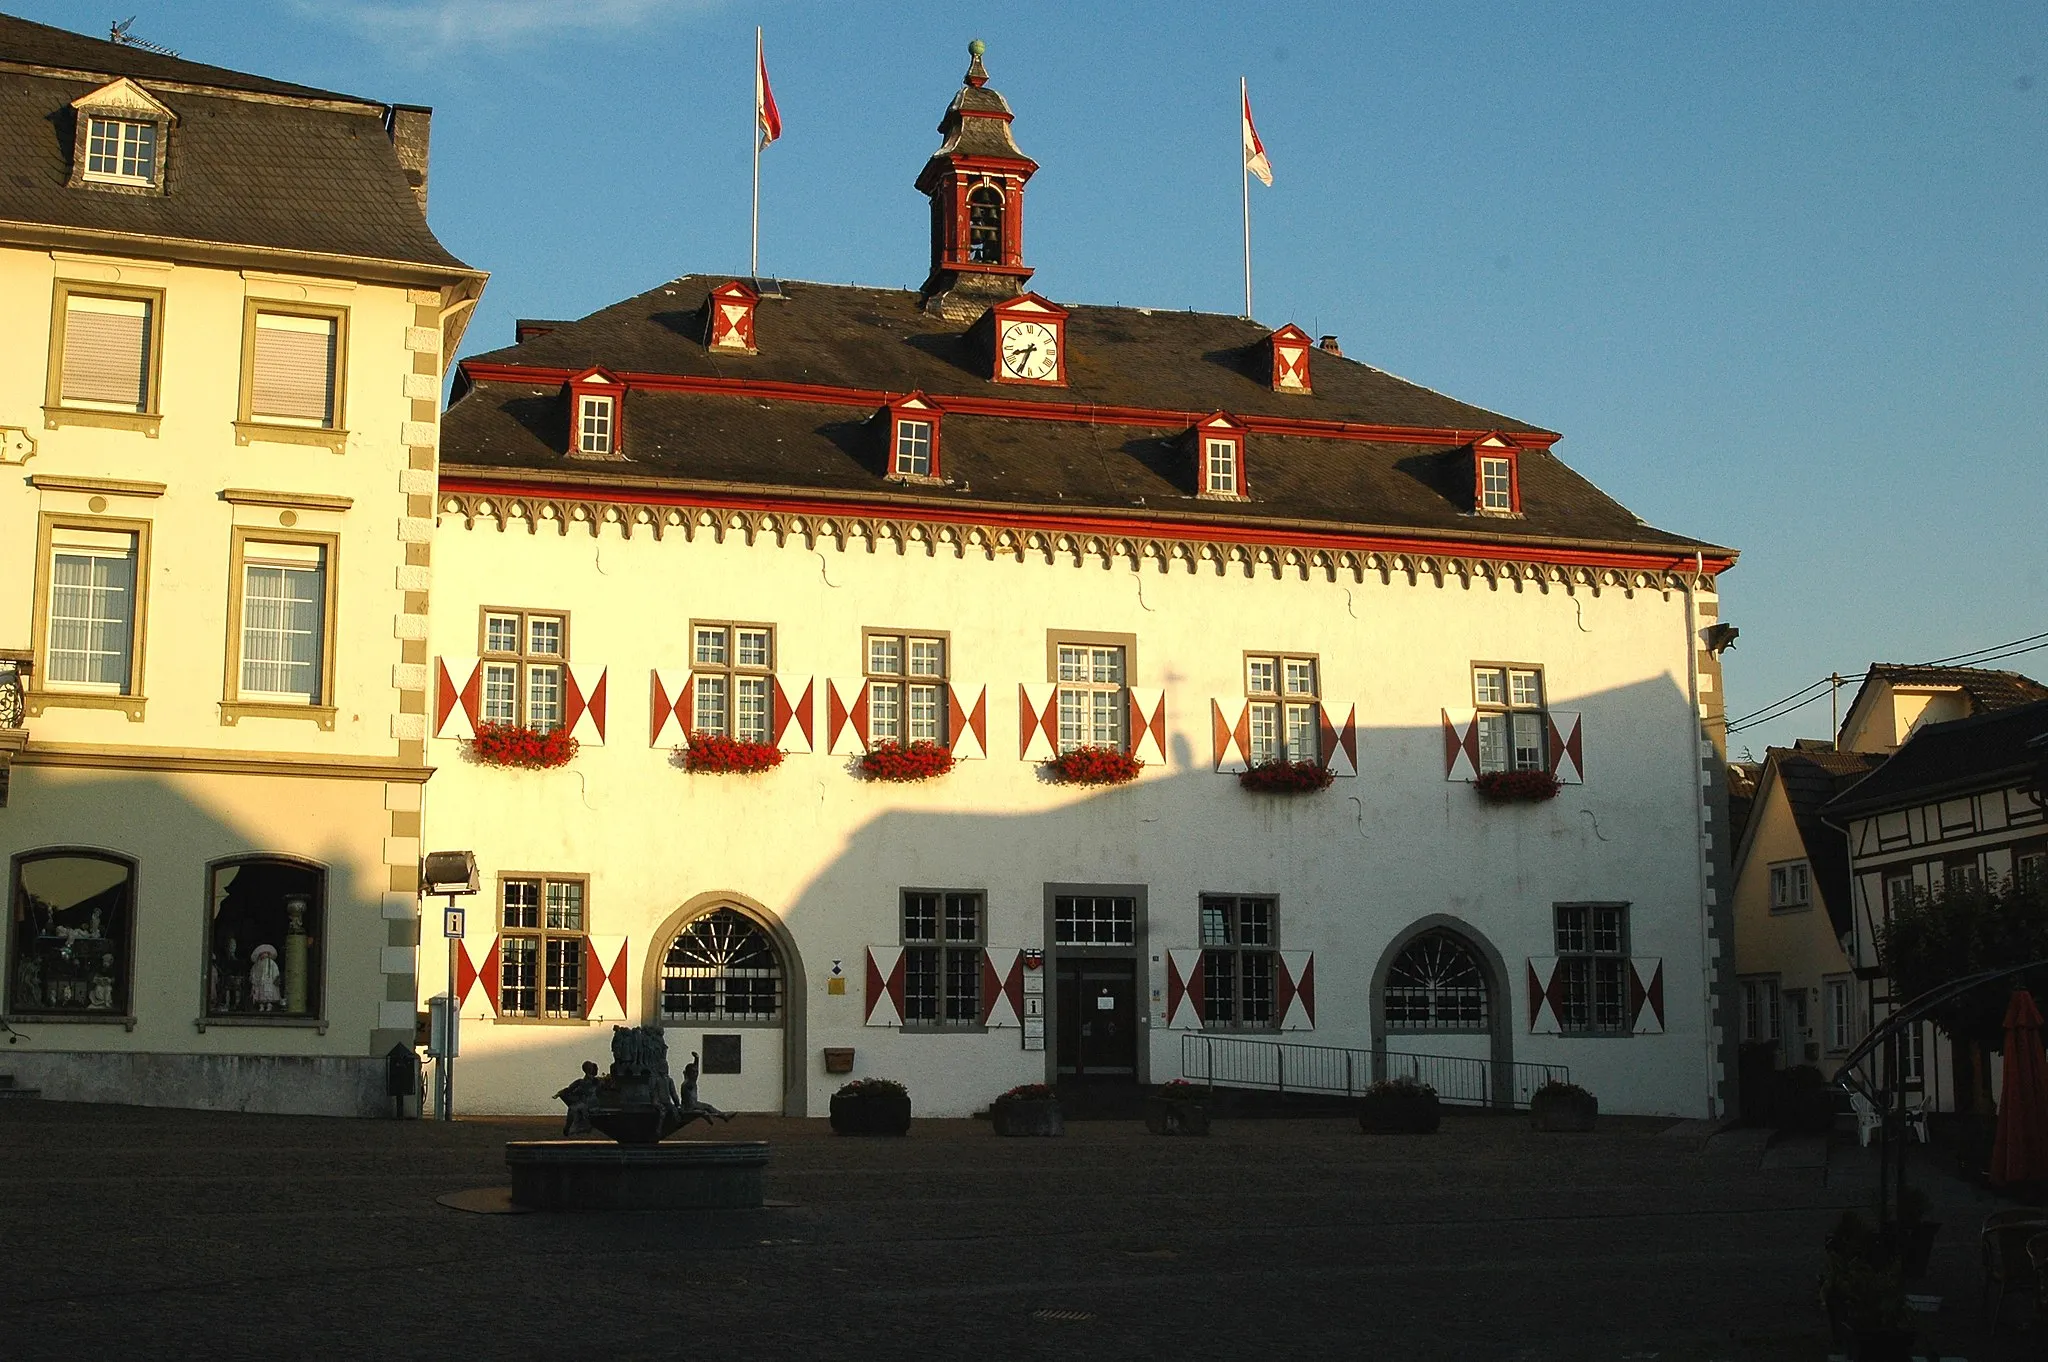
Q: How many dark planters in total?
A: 5